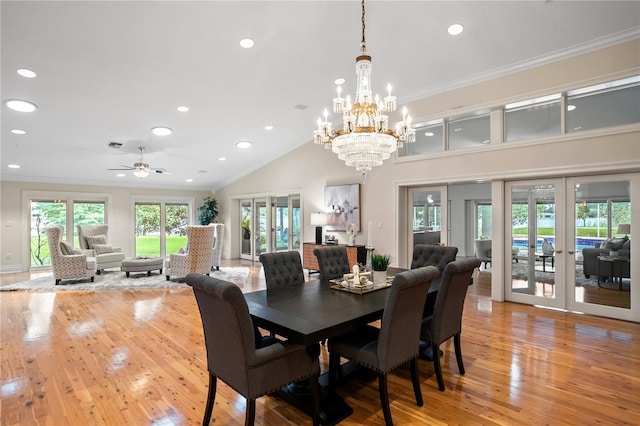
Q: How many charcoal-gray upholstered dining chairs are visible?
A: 6